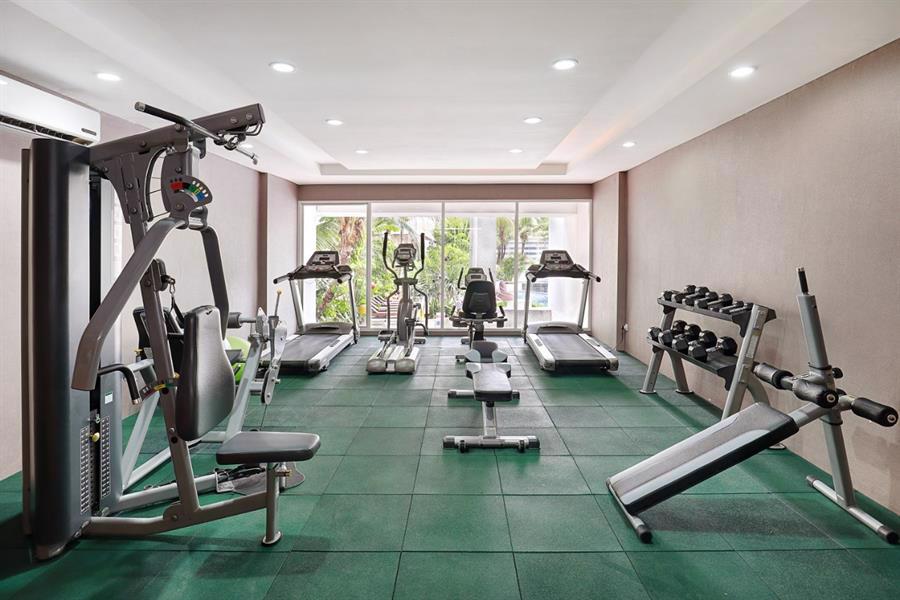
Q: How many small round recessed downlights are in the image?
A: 10